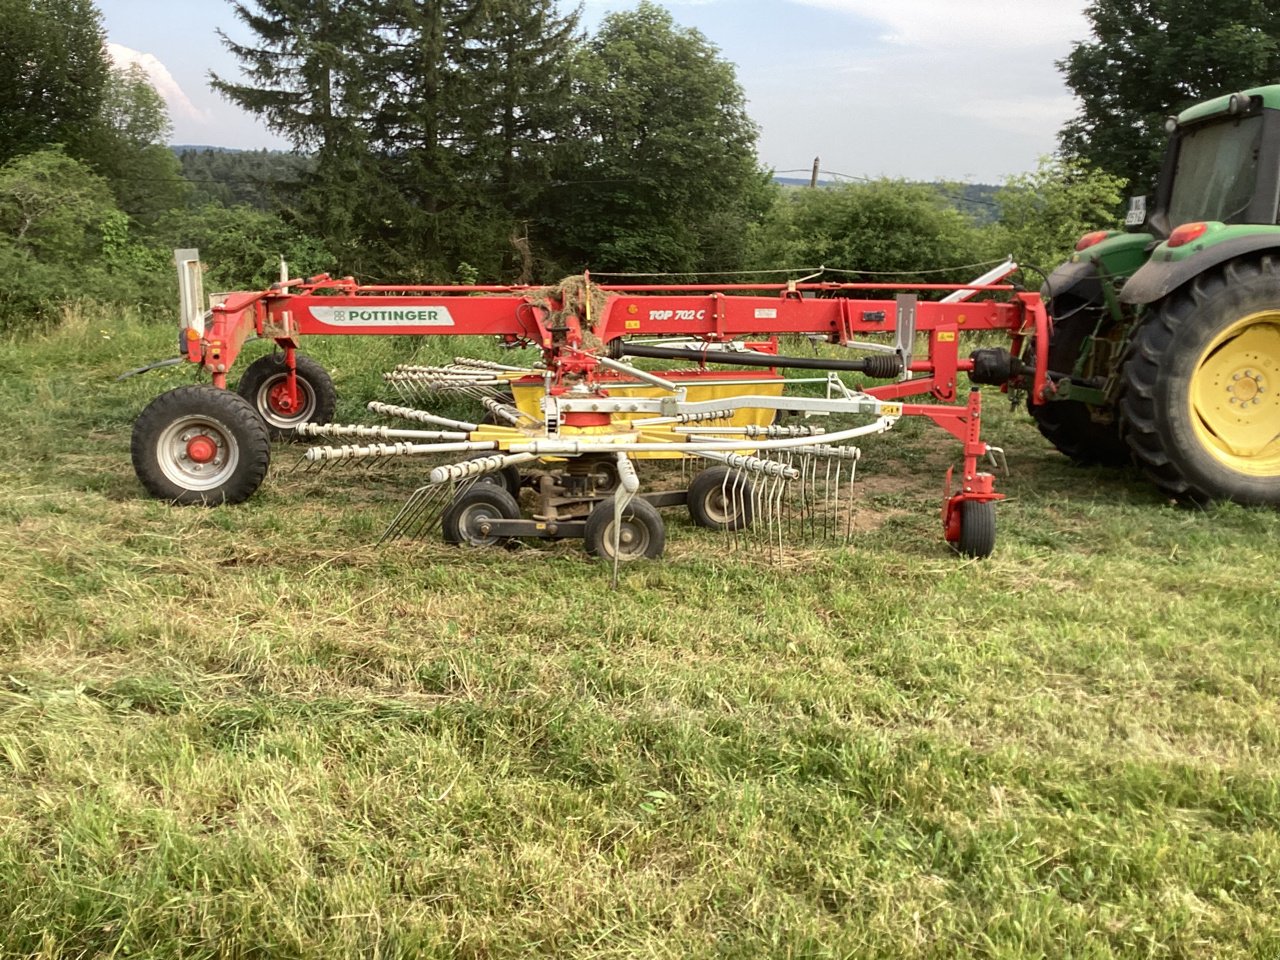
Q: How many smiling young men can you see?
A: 0